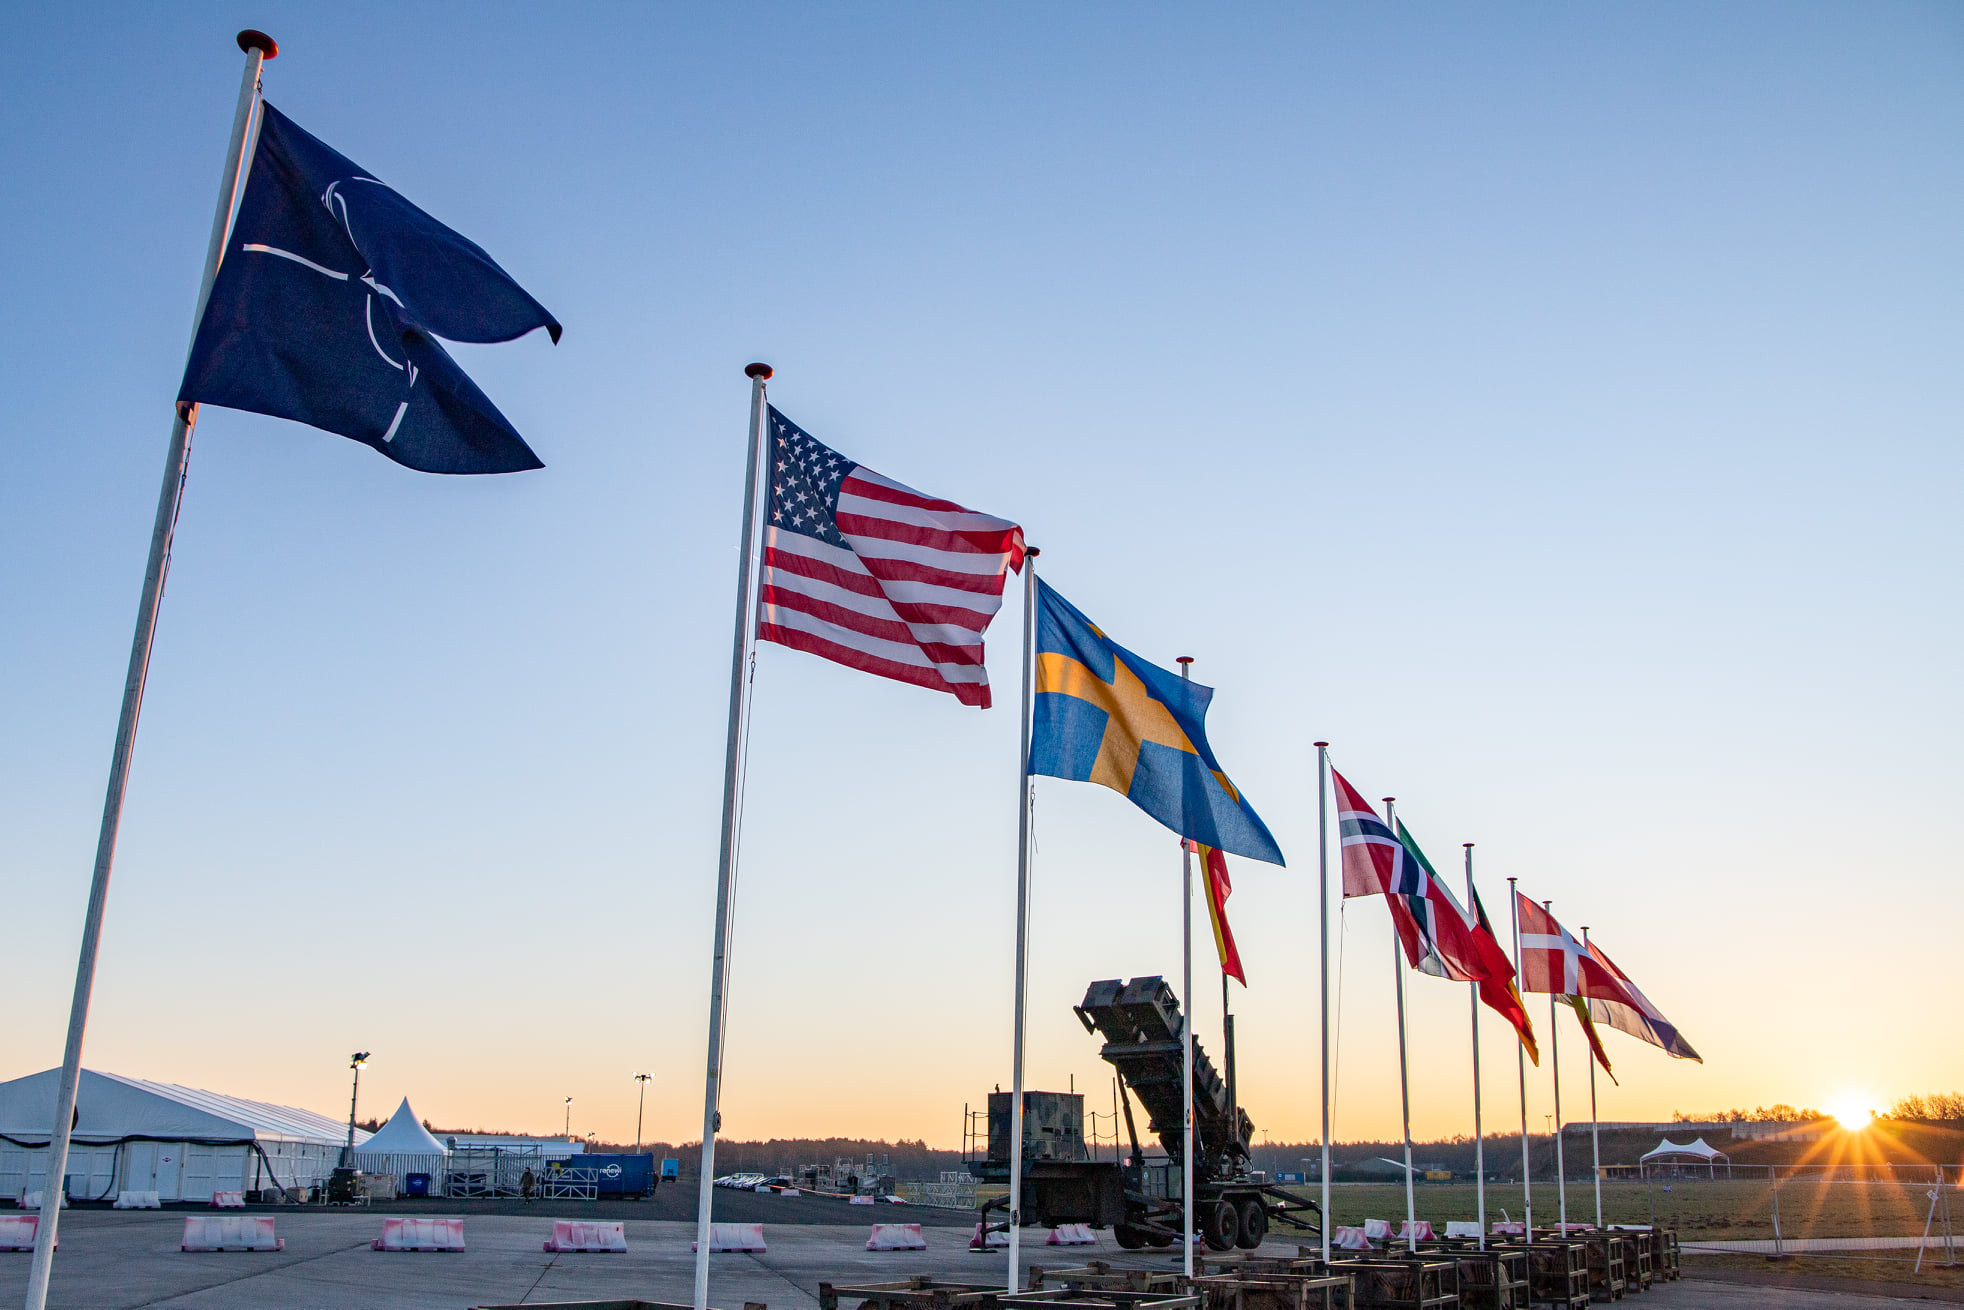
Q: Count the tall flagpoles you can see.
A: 10